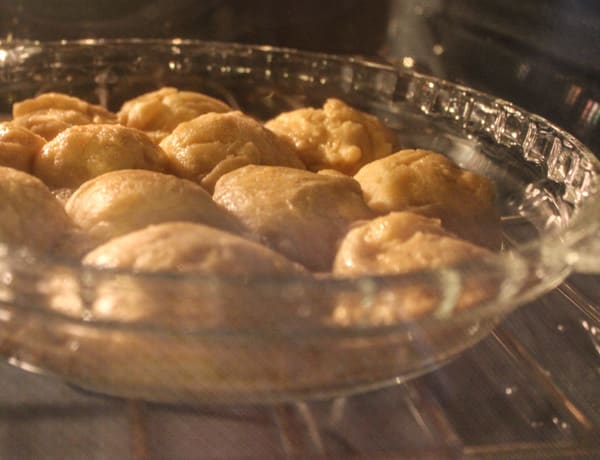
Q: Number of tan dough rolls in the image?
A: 12